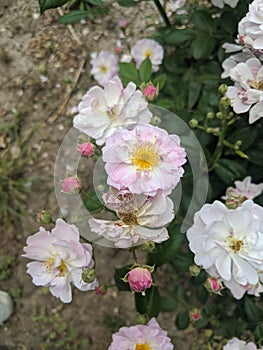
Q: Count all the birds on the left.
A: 0